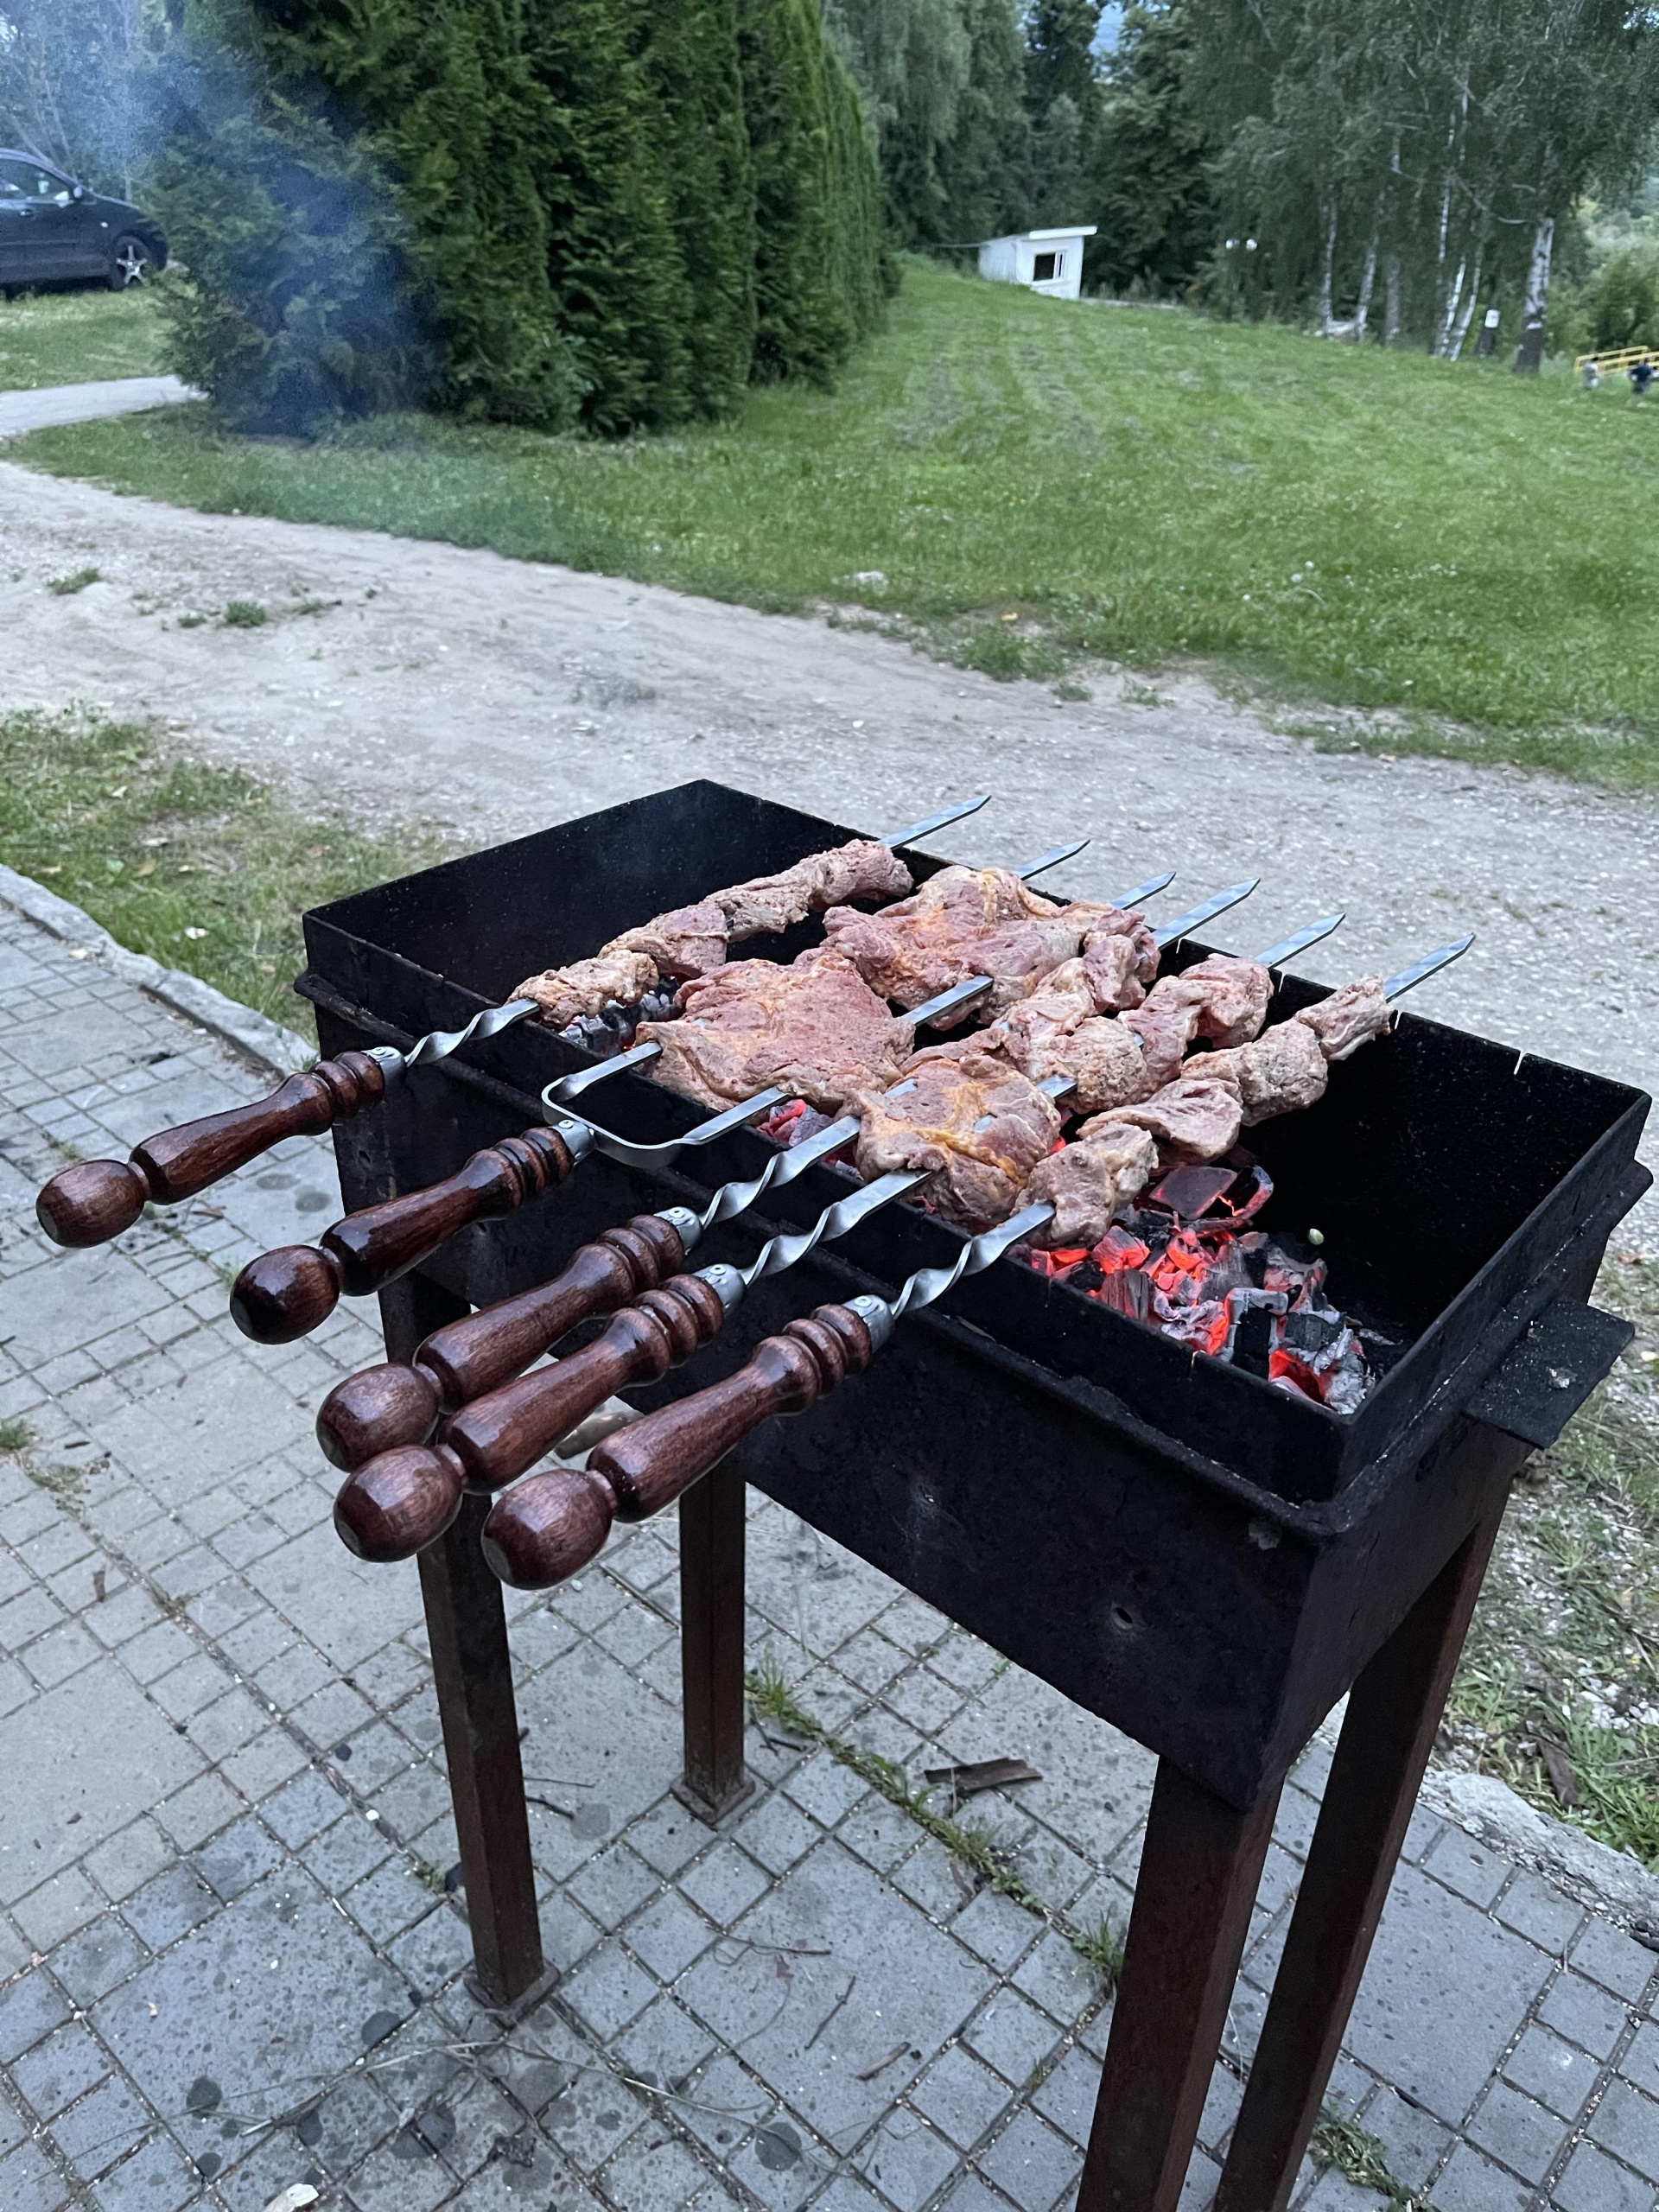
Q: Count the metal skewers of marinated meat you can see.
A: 5